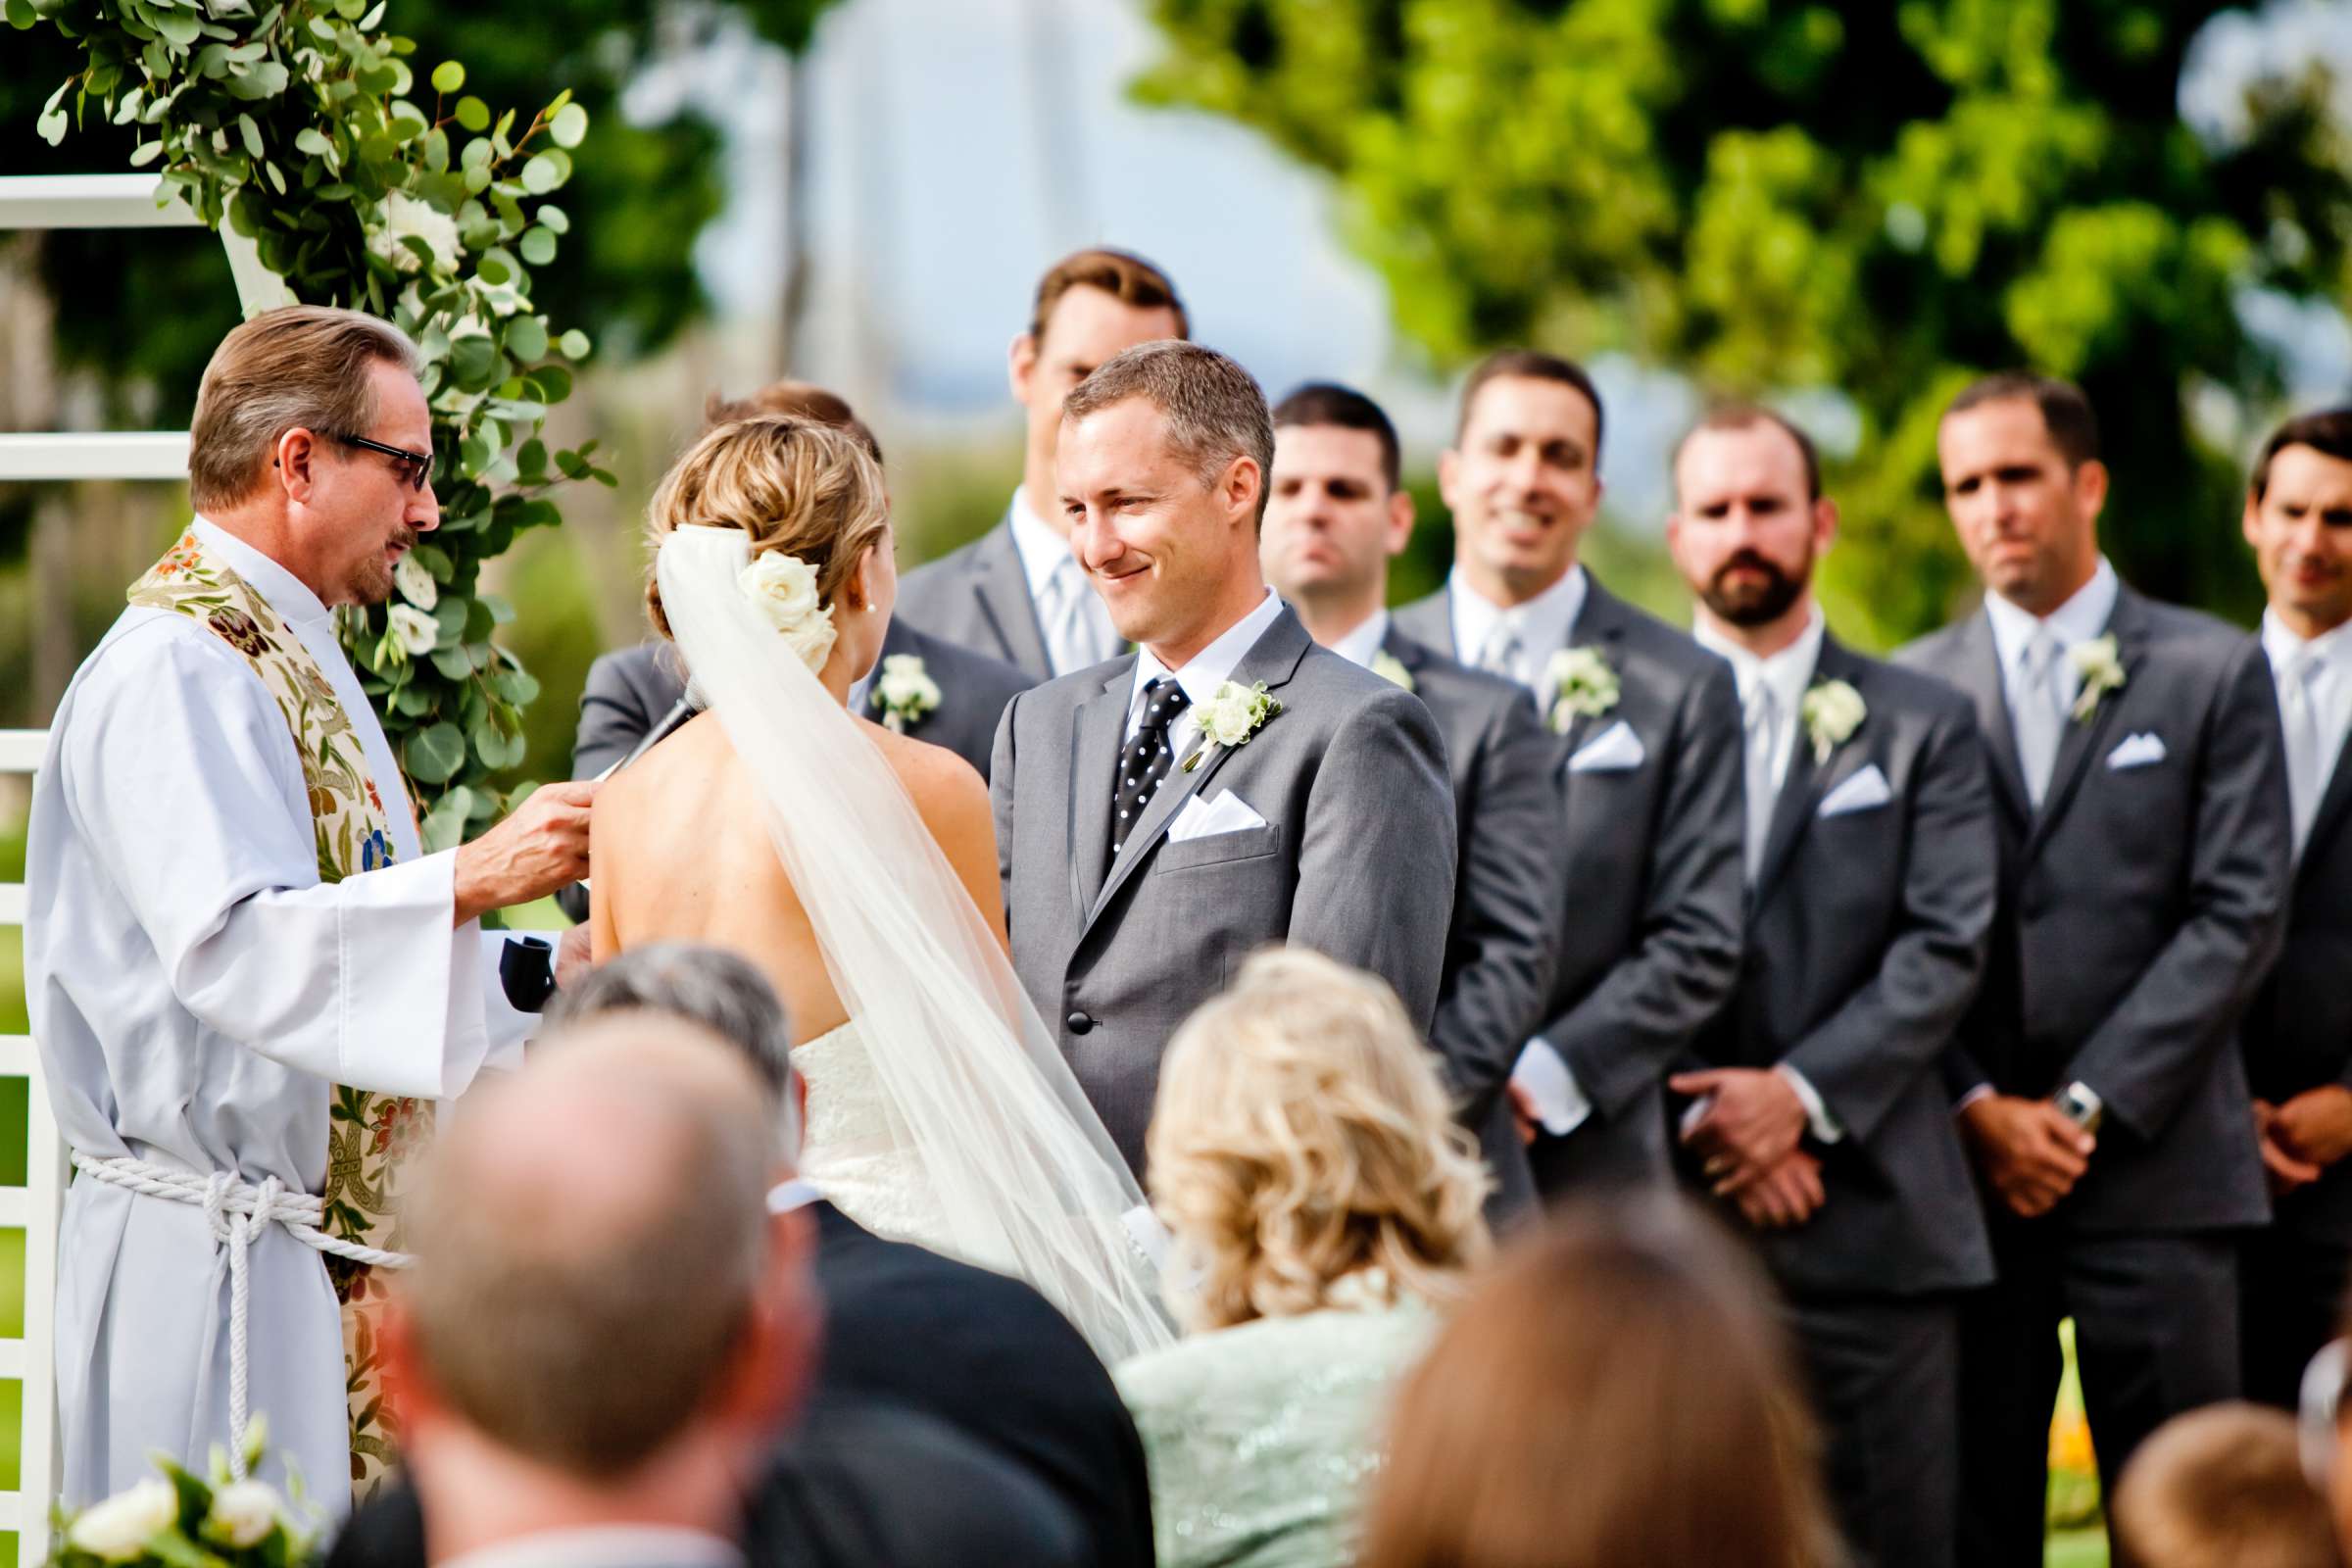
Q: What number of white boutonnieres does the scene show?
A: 6